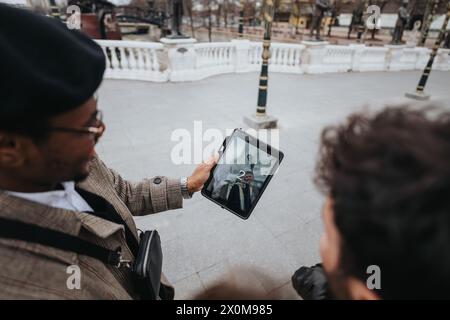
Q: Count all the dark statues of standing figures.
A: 3